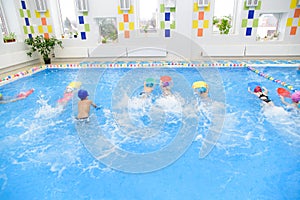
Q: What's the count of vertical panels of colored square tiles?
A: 8